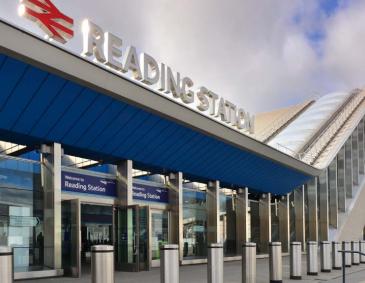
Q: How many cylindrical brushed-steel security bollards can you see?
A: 13